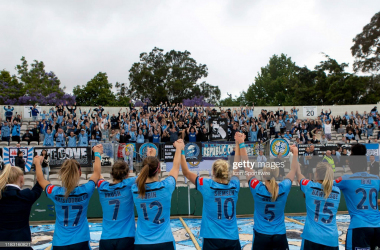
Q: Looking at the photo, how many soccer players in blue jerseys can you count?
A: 7